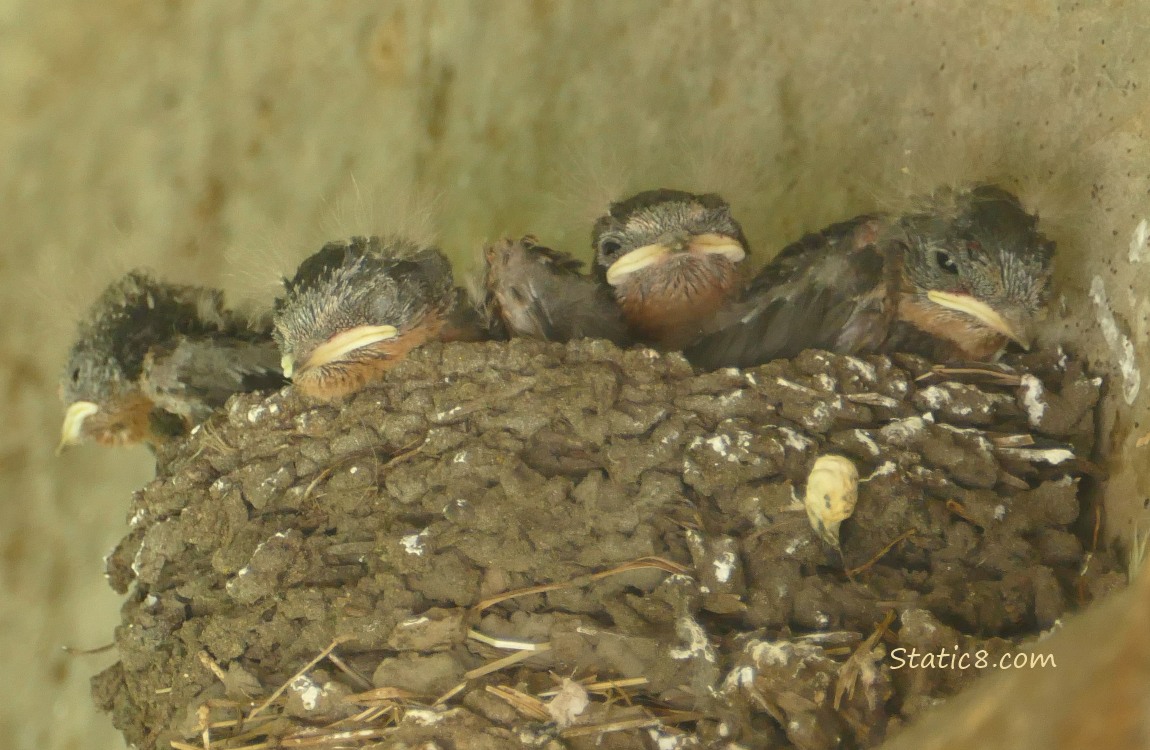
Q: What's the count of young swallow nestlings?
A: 4